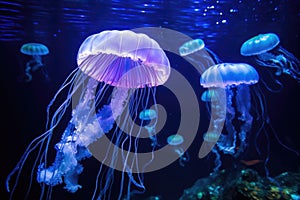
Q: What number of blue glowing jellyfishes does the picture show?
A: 8